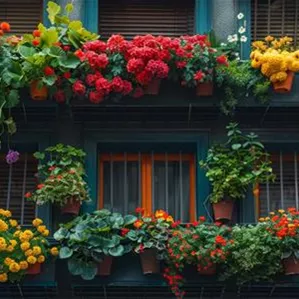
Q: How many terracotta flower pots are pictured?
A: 11